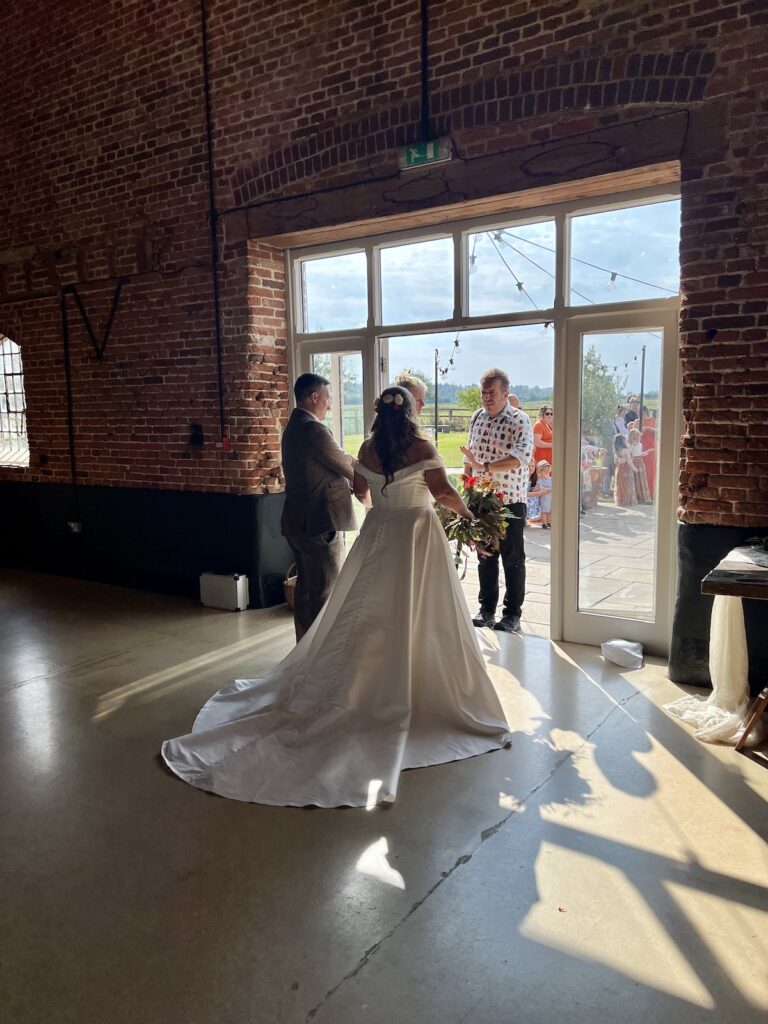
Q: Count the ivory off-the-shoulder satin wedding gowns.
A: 1